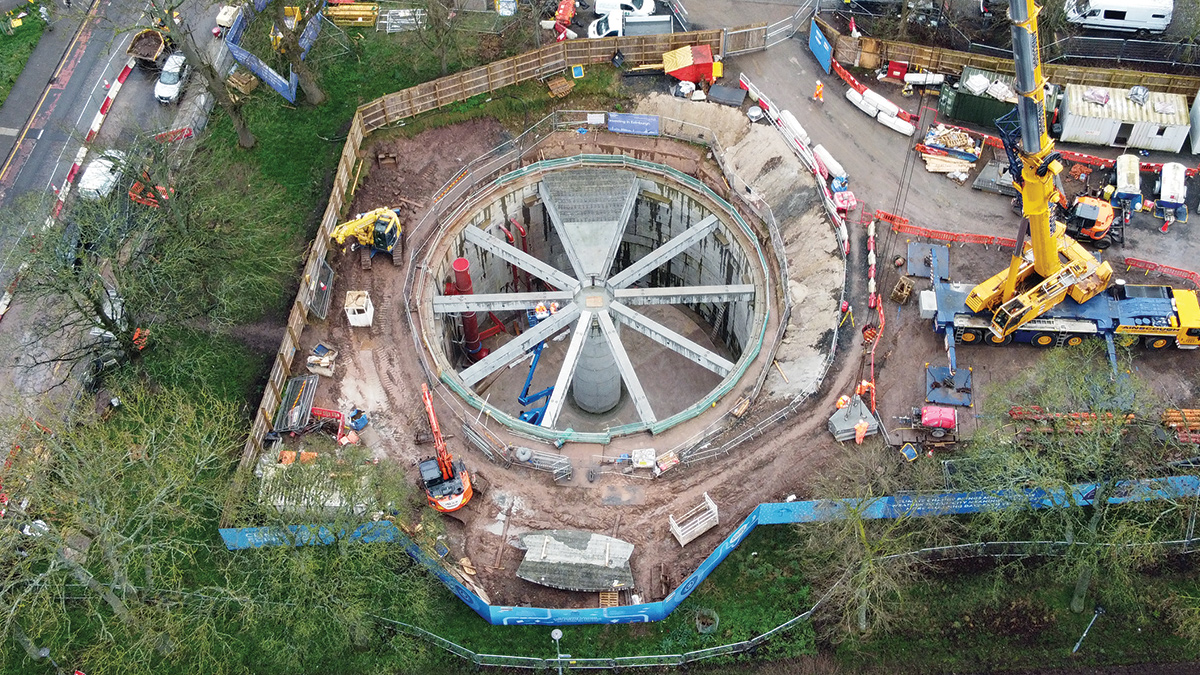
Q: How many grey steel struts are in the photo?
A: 10